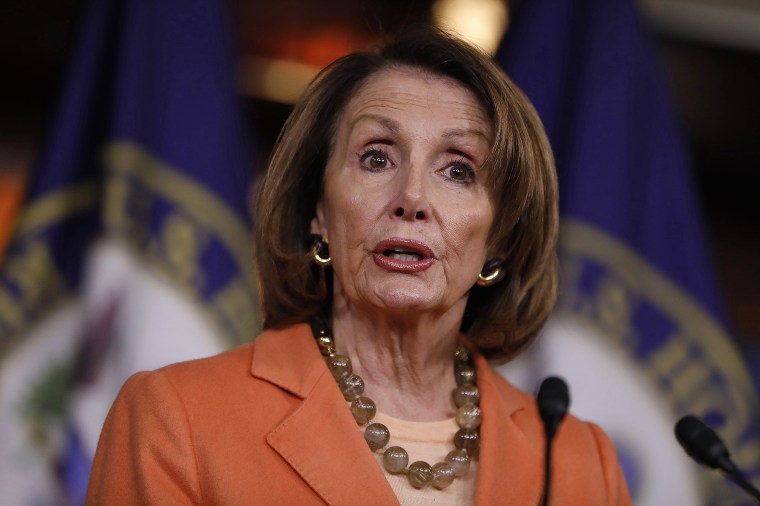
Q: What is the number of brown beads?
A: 12